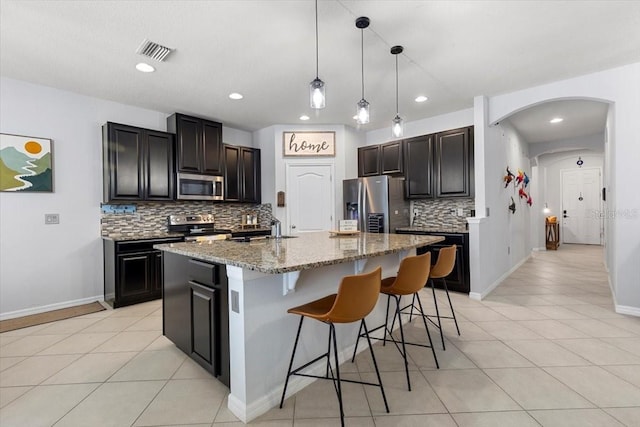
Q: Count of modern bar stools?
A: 3